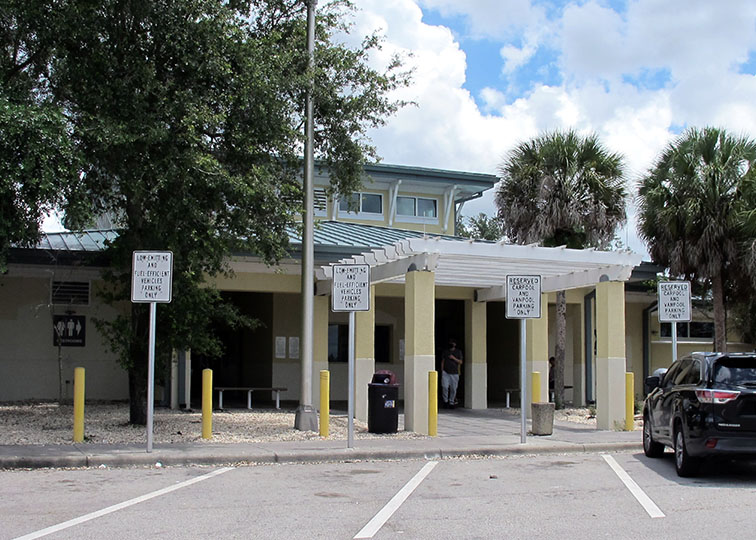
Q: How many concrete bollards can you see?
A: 6